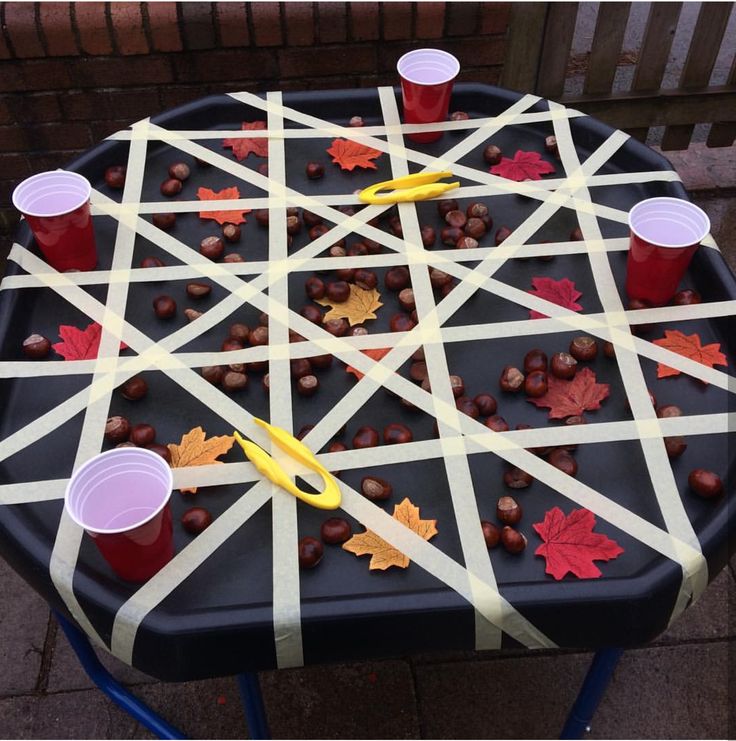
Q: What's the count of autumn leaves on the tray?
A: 13